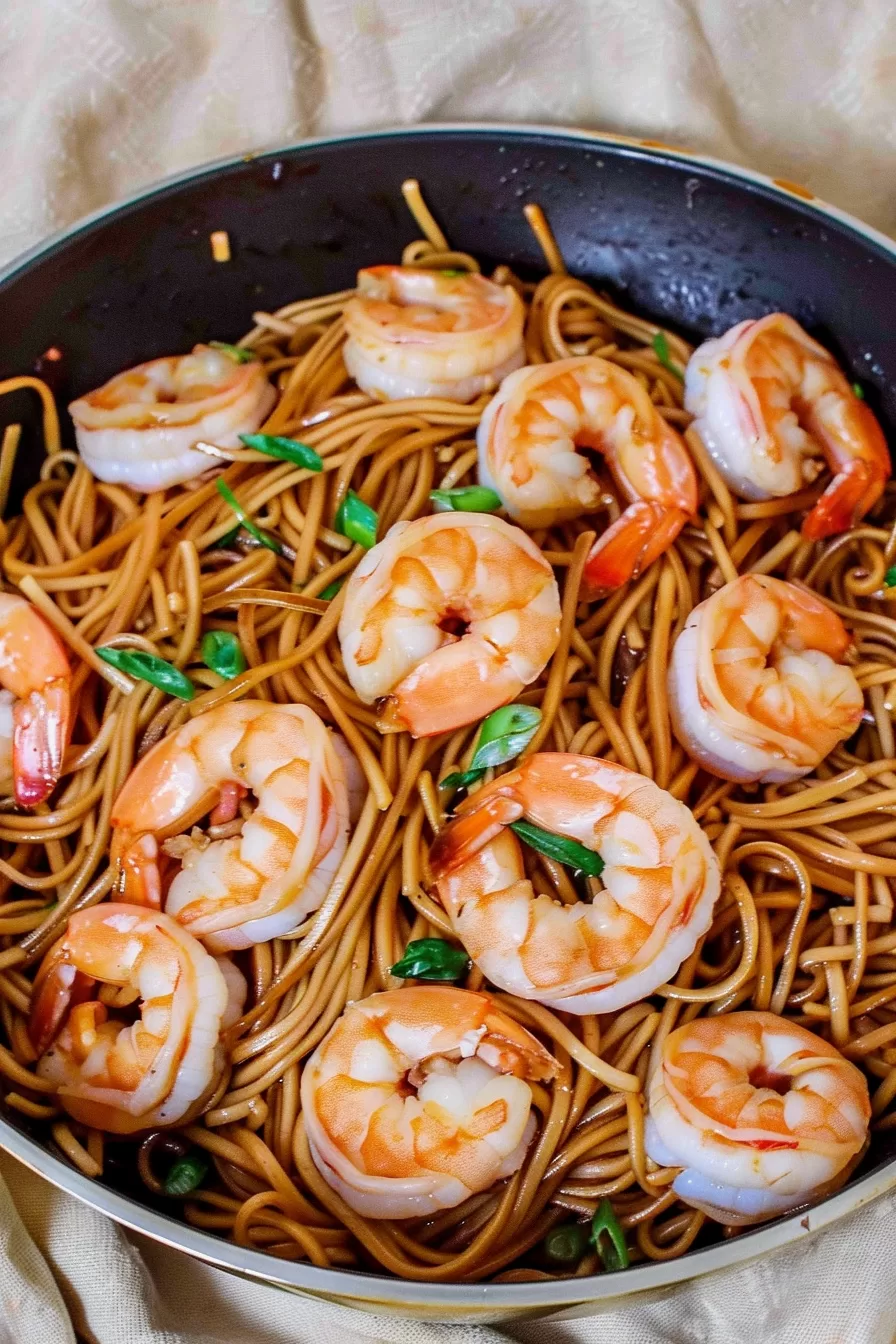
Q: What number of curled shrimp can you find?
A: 12